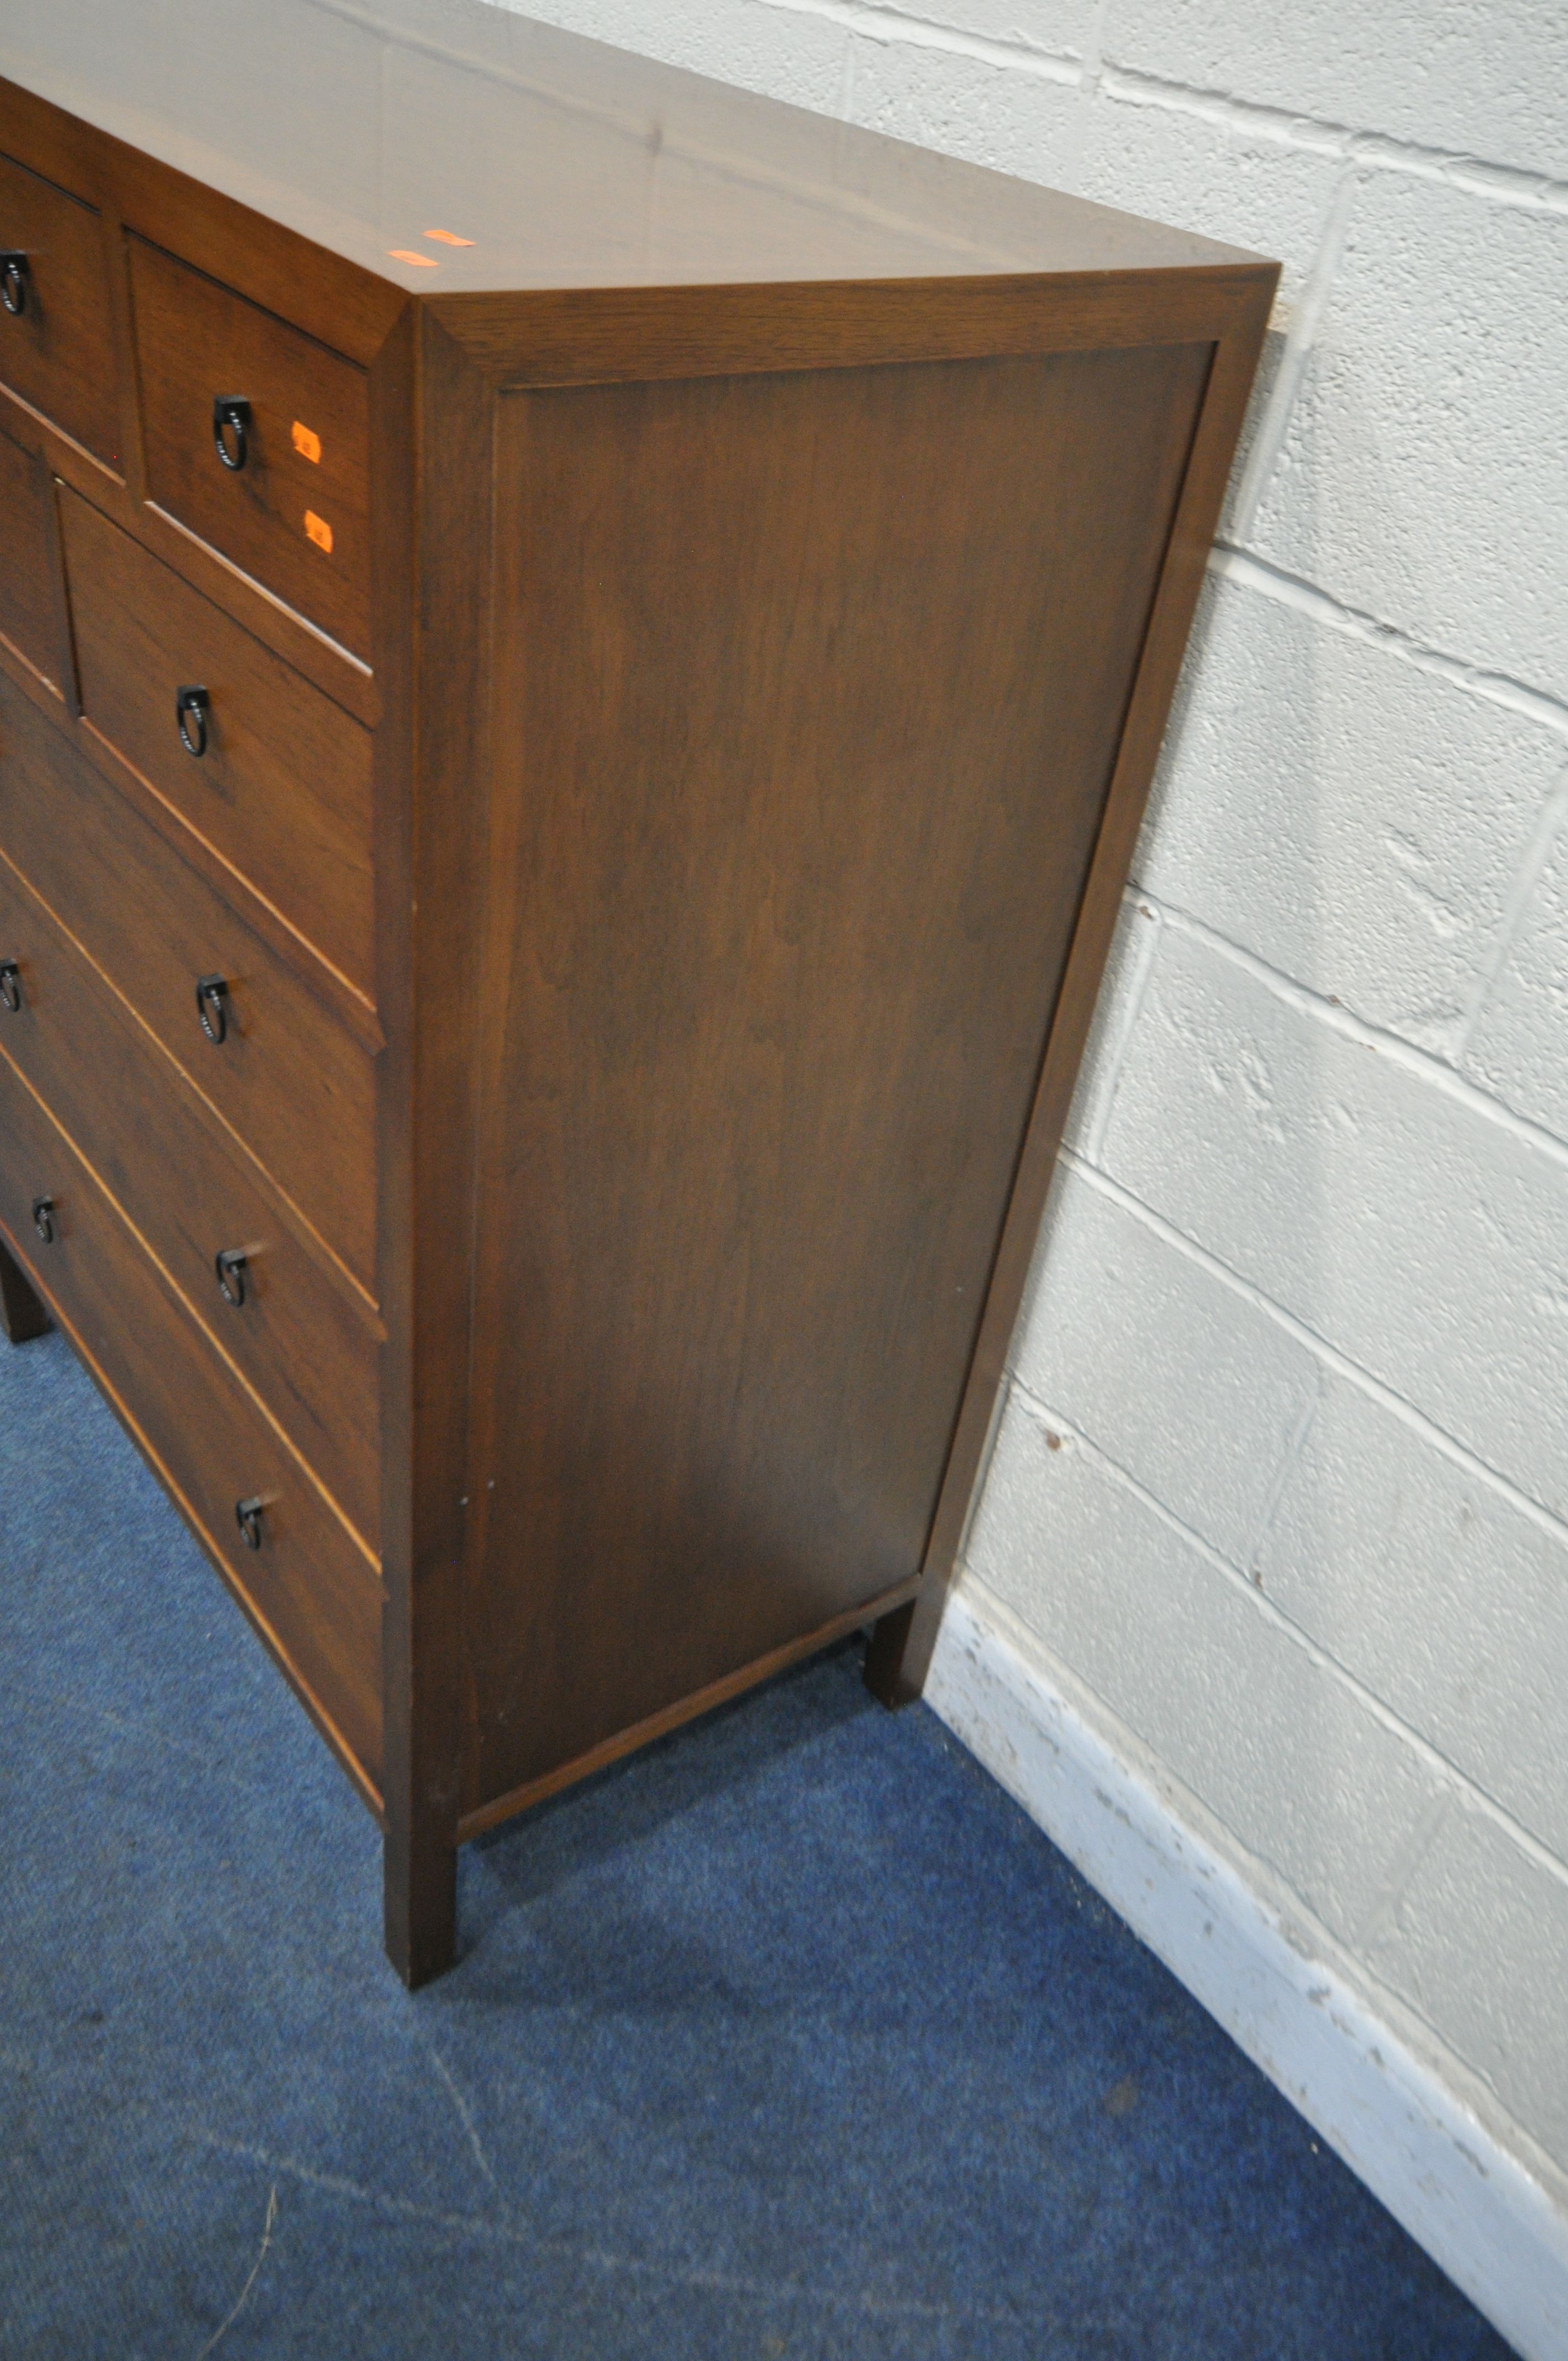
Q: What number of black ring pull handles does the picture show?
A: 8